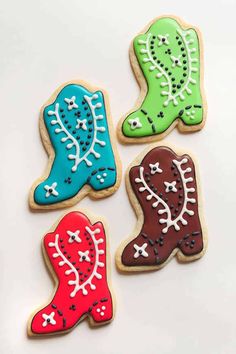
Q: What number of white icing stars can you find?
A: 12